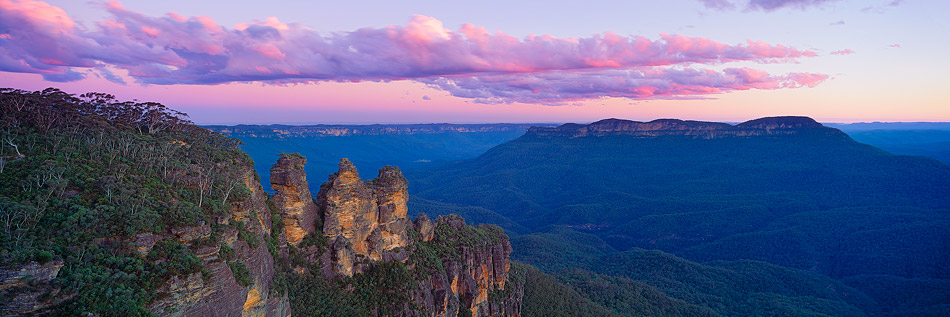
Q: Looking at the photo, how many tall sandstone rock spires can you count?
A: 3